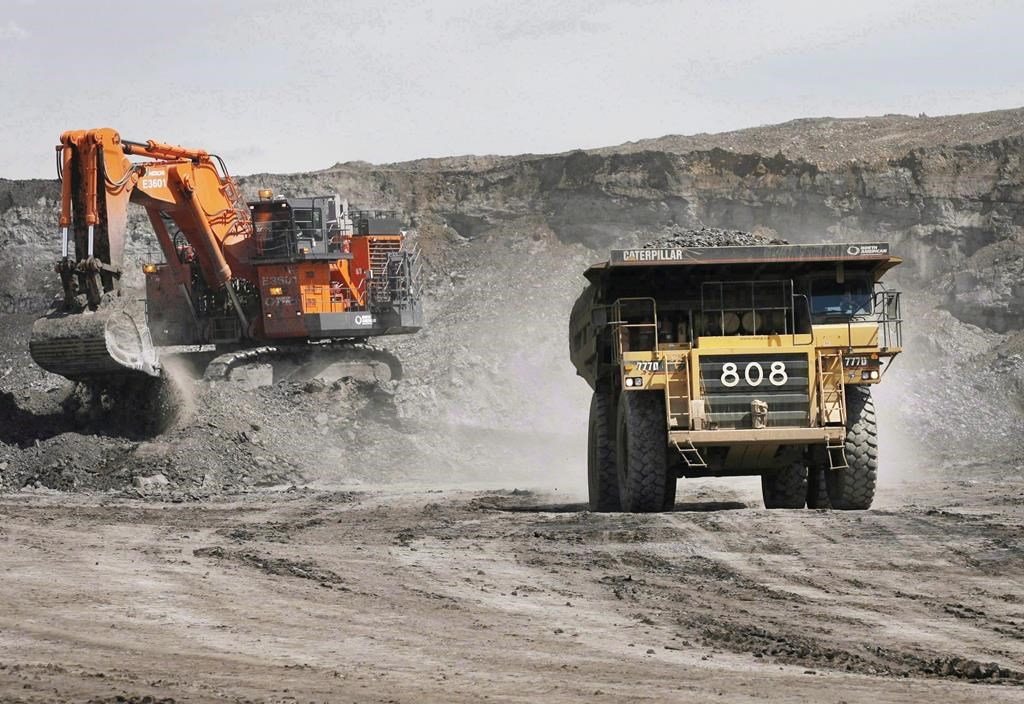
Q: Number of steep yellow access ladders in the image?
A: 2